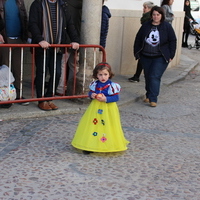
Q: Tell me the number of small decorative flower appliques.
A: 5